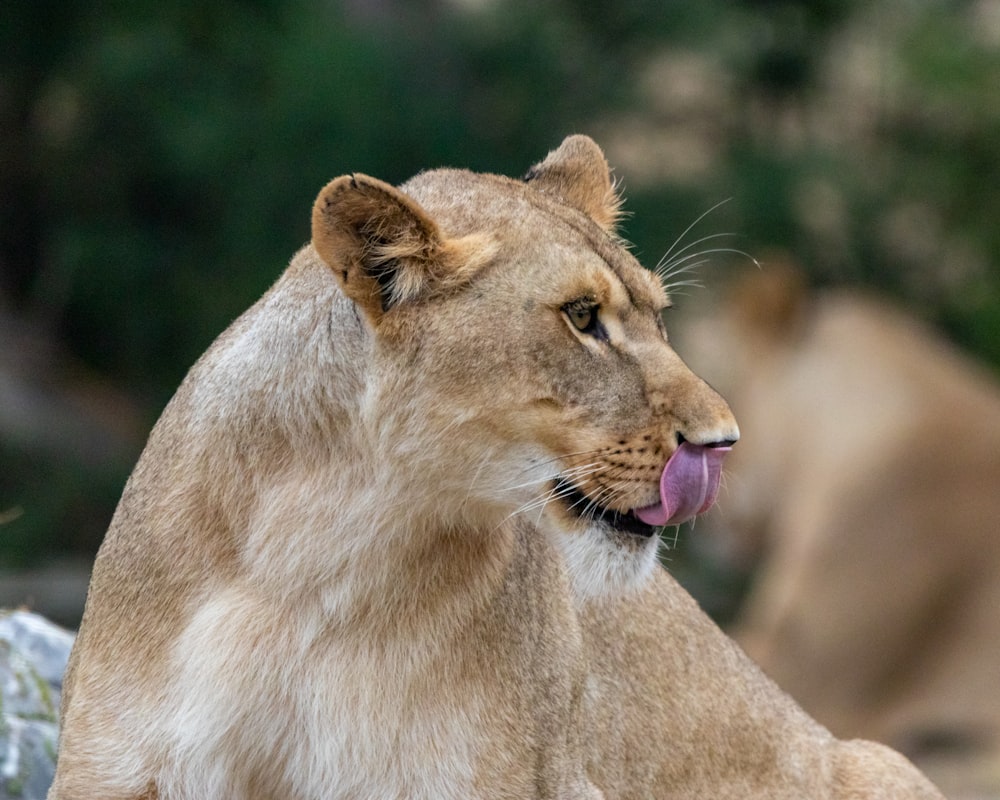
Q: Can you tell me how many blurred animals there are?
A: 1